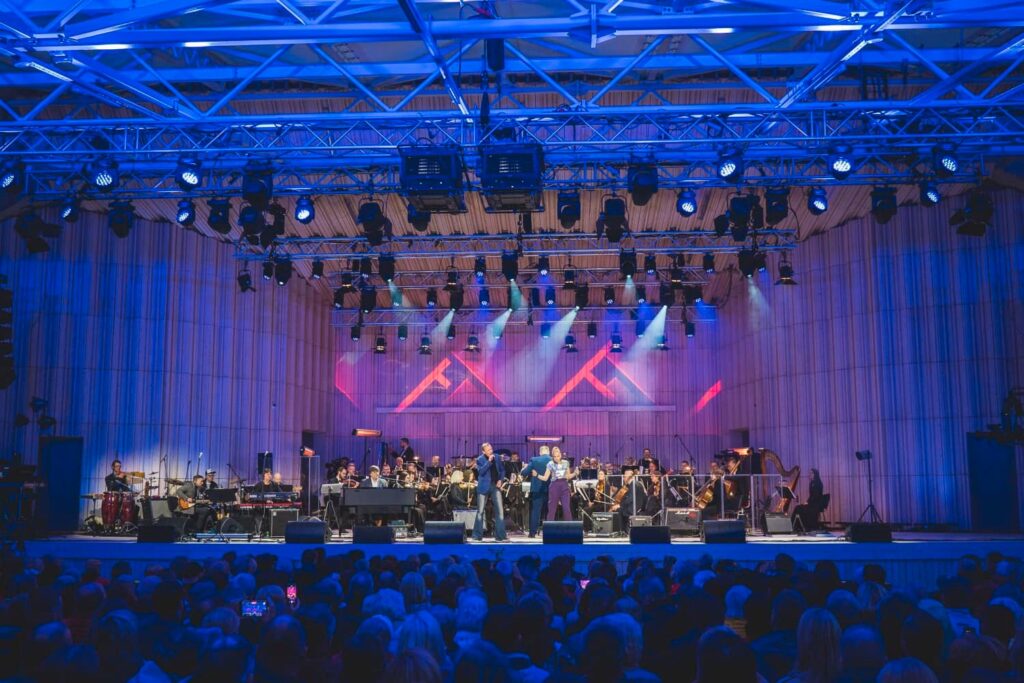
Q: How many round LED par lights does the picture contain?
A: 12